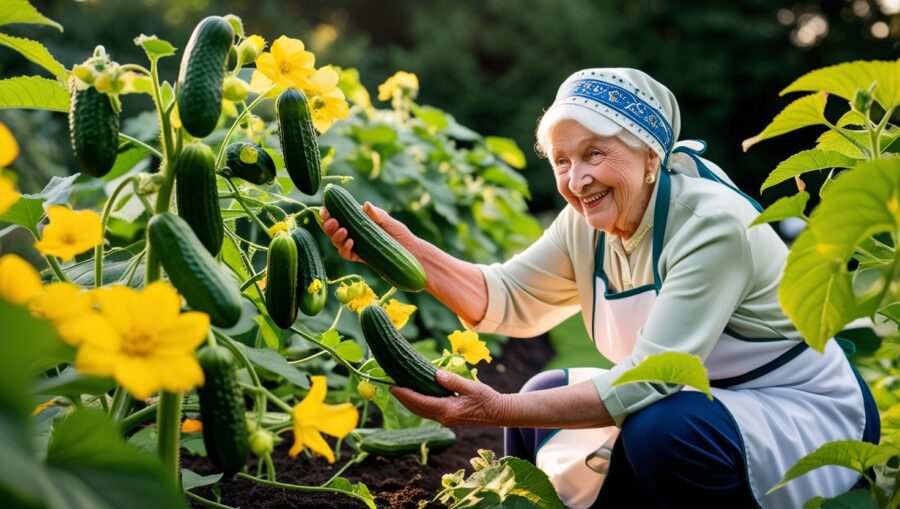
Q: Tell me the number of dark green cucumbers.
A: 12